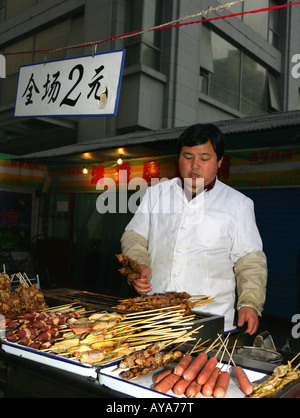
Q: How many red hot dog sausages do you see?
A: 10